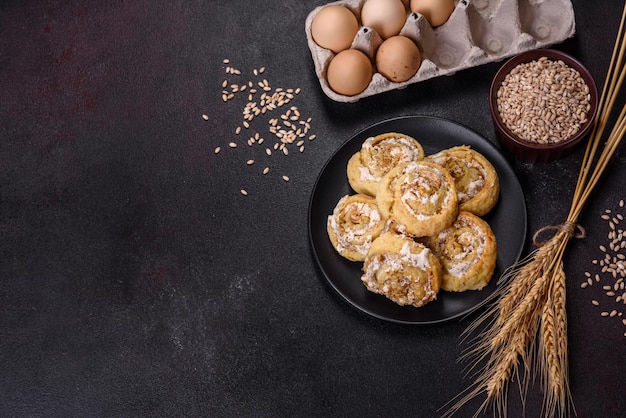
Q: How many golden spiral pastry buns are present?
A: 6